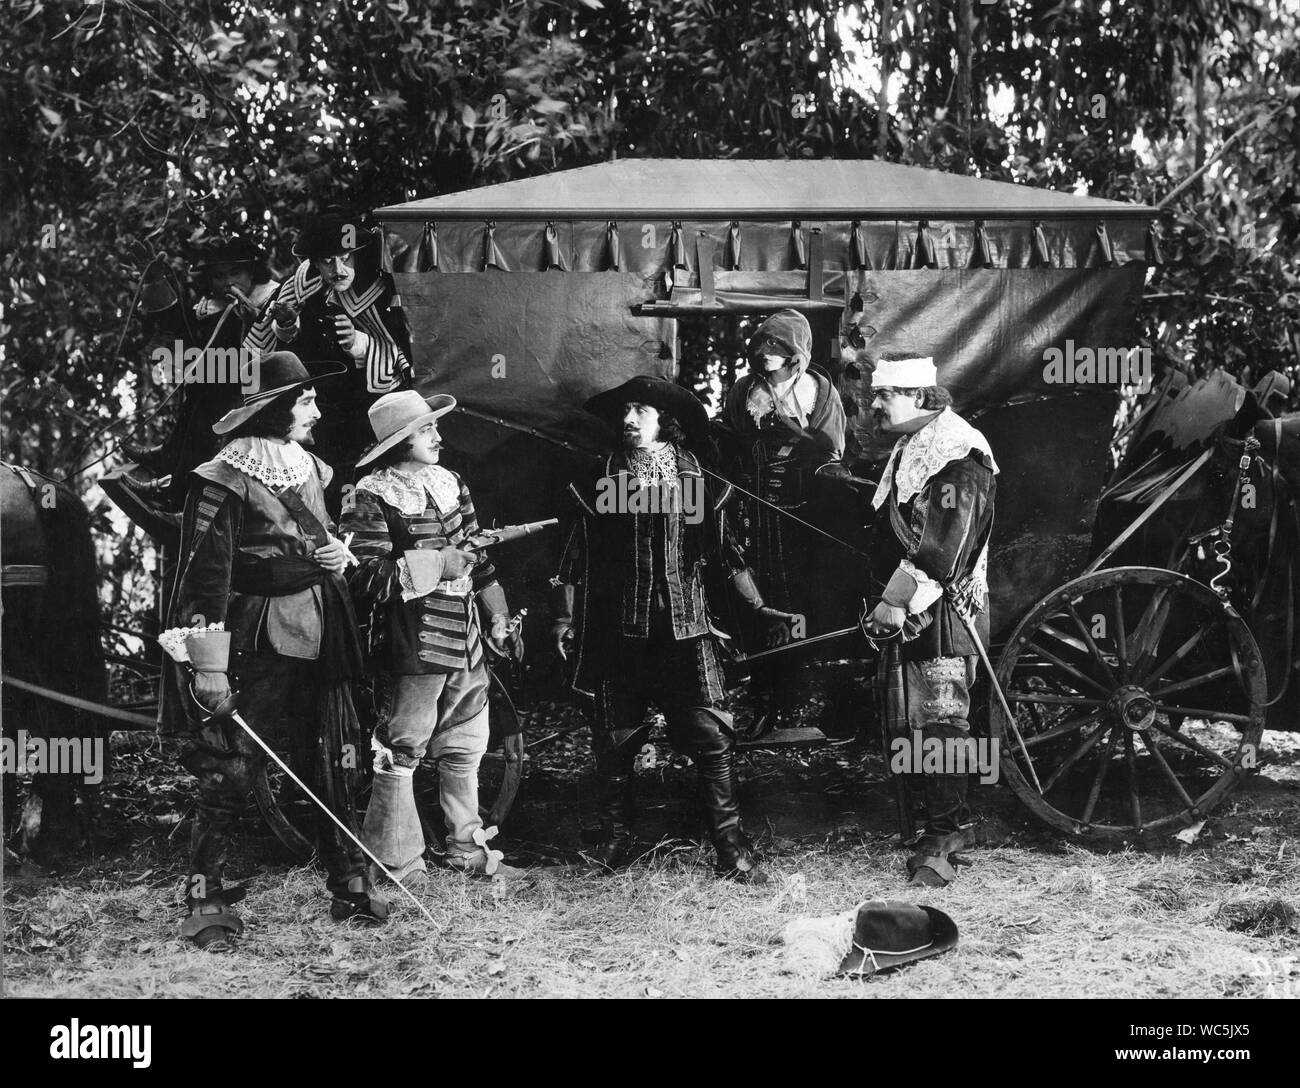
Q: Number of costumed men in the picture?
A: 6